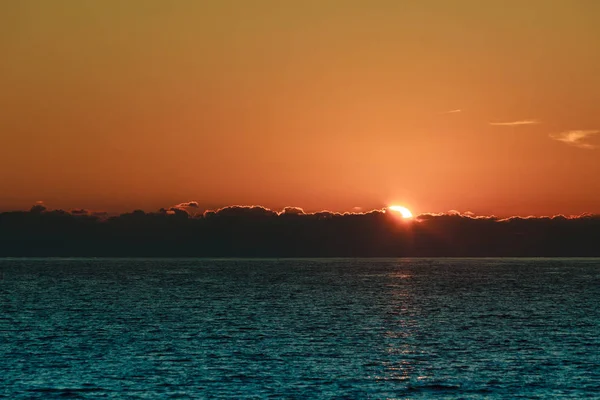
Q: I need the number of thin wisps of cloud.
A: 3